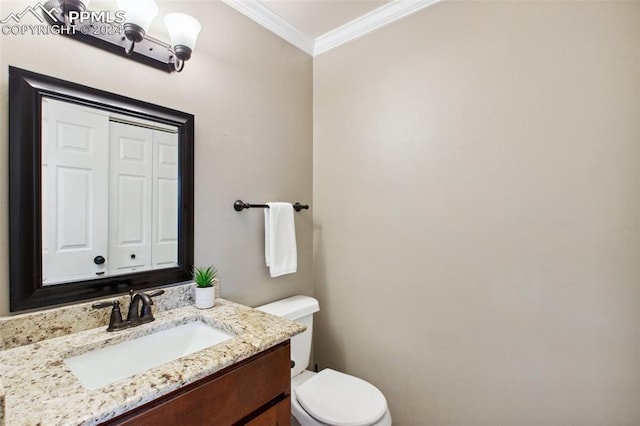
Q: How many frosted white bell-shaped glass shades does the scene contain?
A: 3